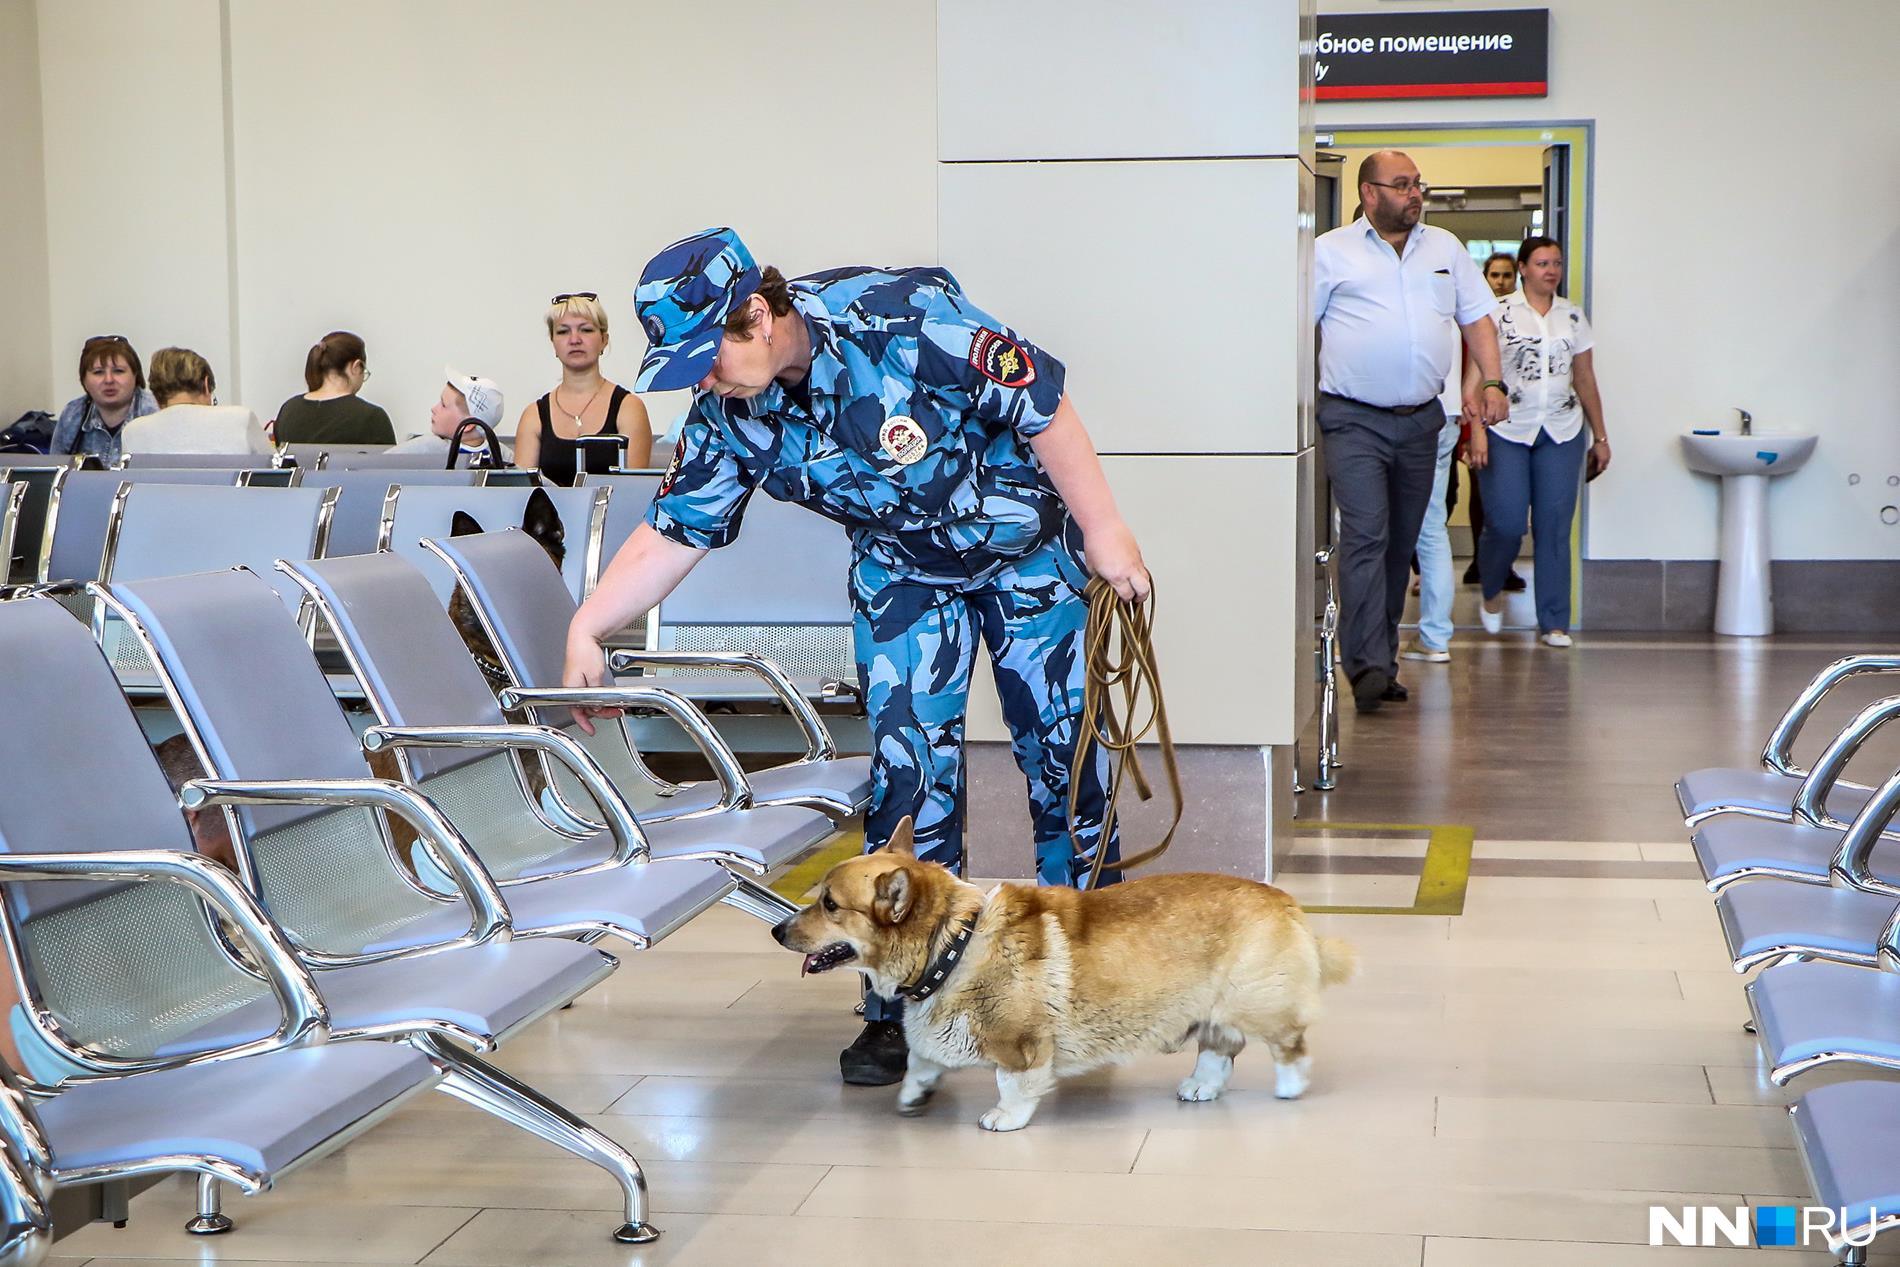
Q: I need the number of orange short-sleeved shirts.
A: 0